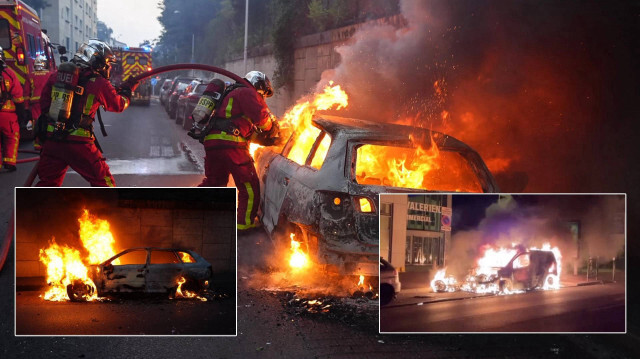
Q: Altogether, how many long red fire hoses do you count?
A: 1